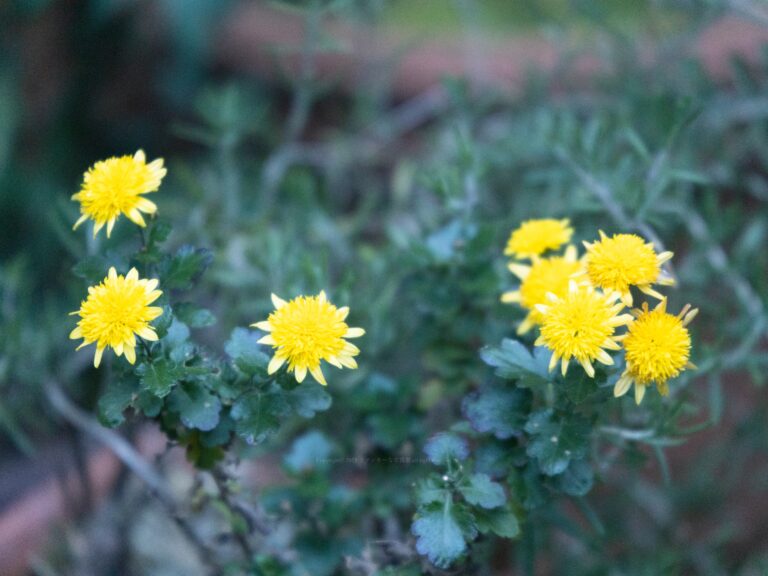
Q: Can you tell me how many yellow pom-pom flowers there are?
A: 8